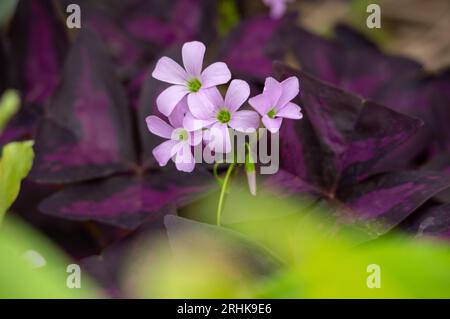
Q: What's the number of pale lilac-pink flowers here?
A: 4